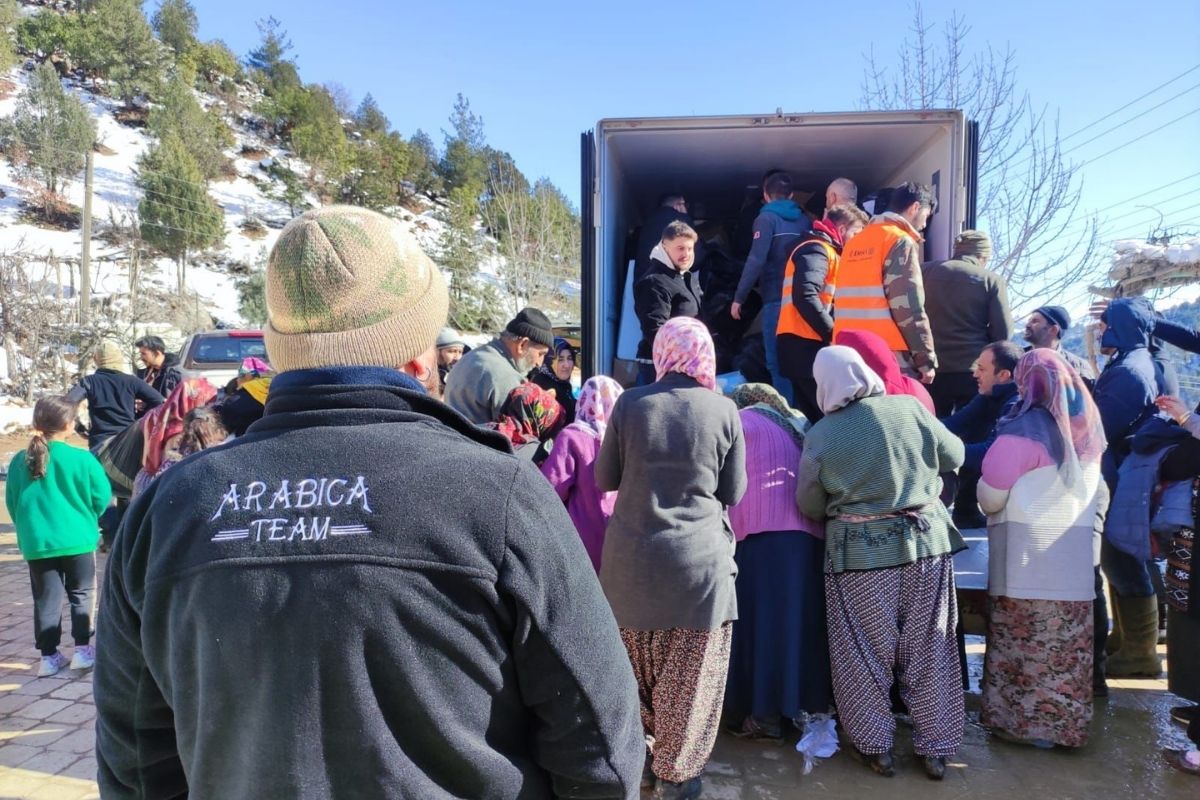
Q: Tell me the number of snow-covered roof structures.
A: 1